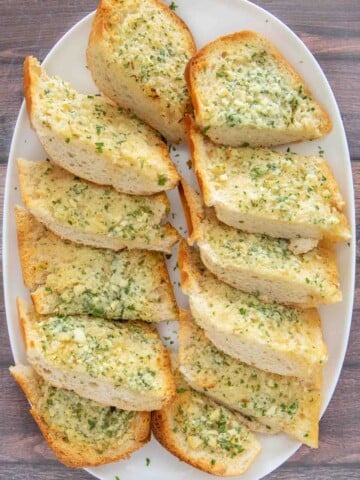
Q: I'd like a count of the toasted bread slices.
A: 12